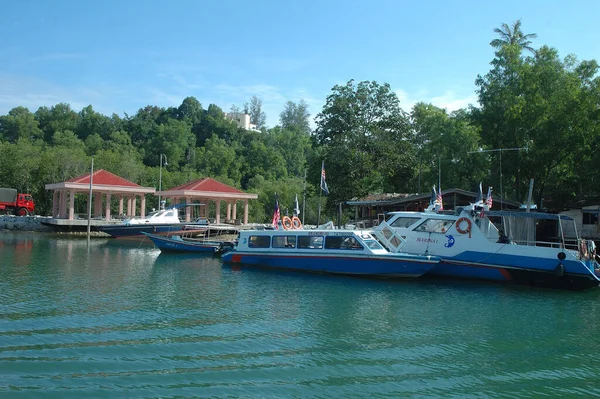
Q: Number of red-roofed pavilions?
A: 2